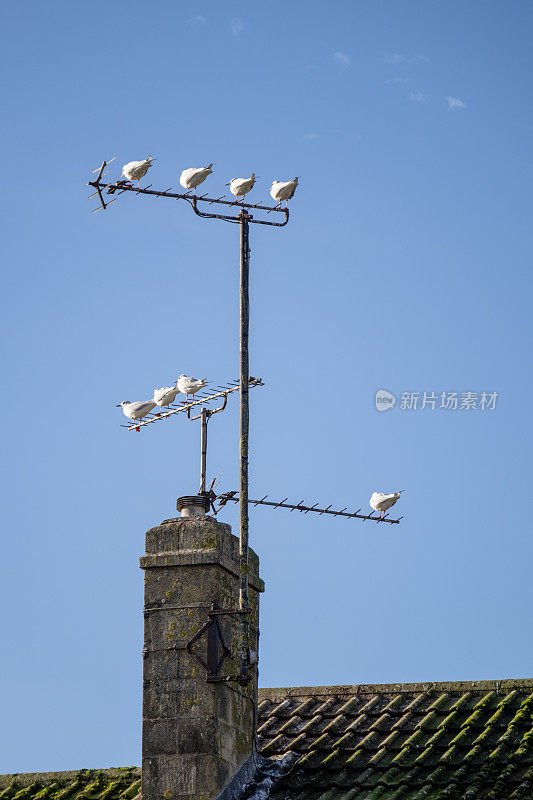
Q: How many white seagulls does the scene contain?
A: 8